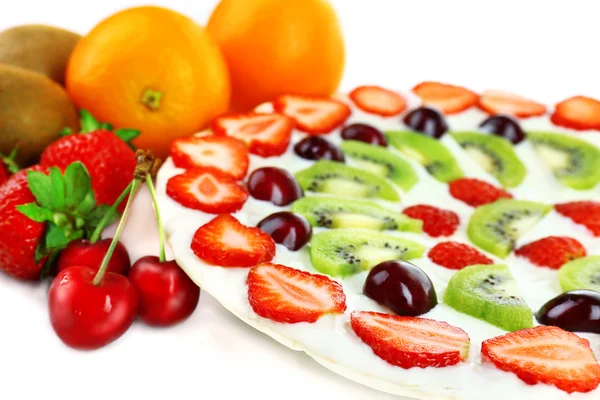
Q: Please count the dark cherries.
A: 8